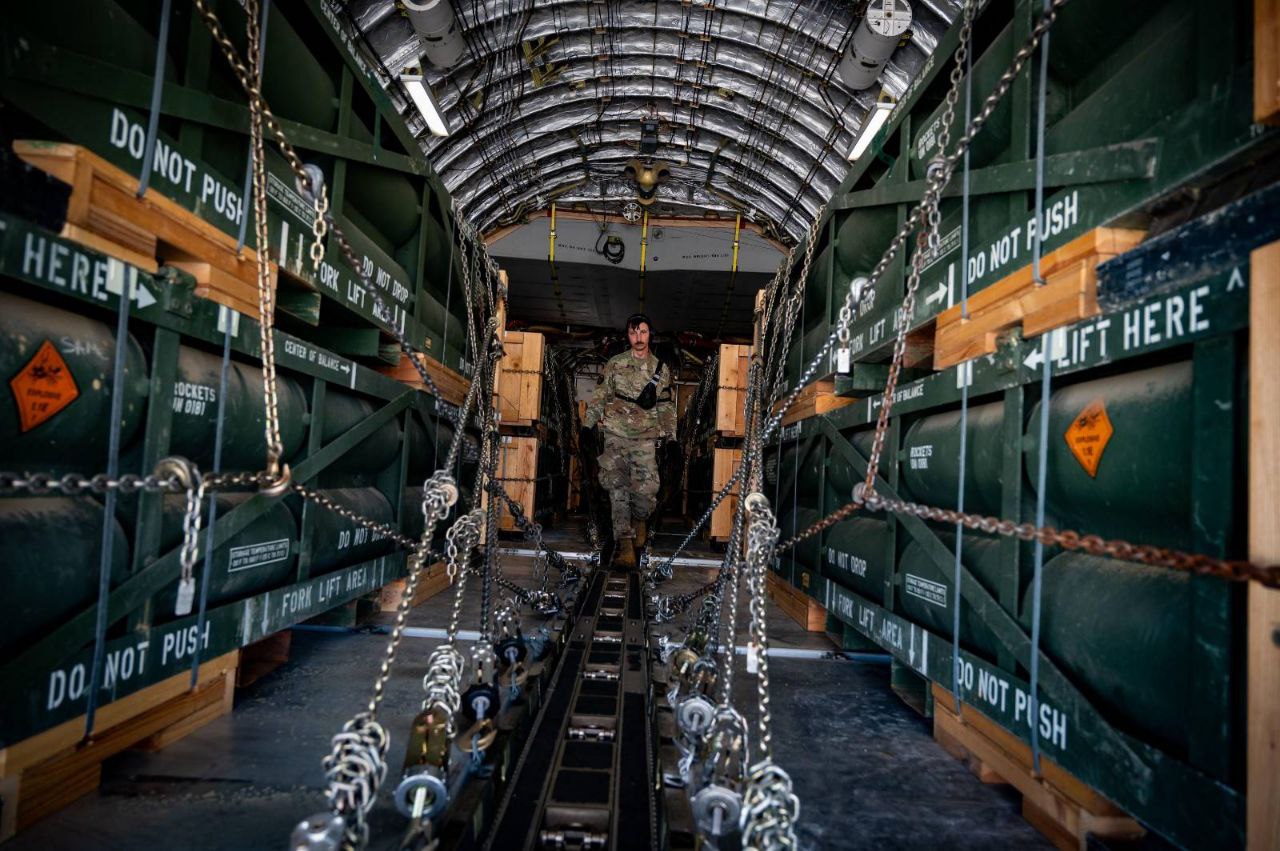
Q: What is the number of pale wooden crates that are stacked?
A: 4